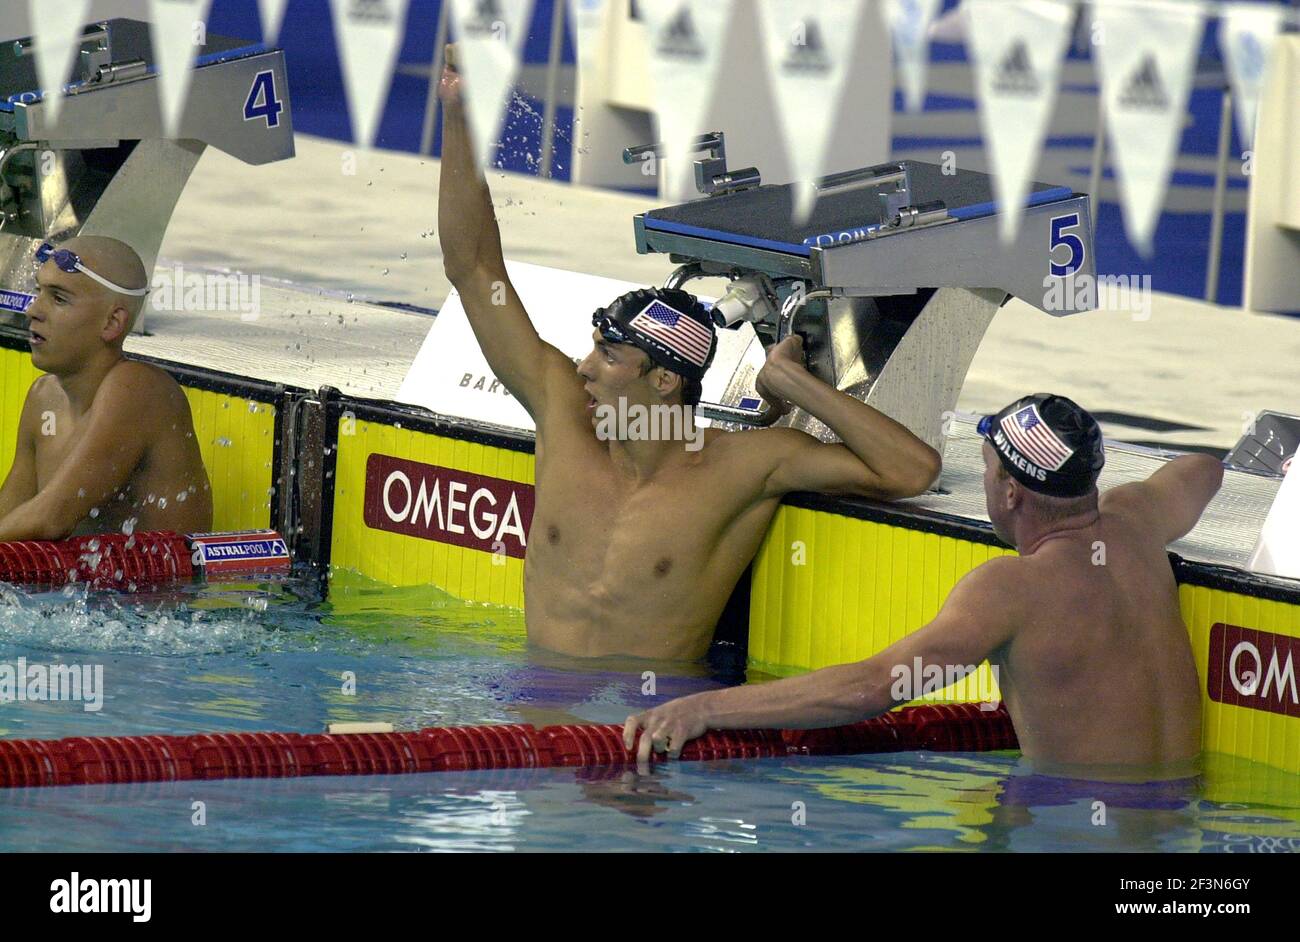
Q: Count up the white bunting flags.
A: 12